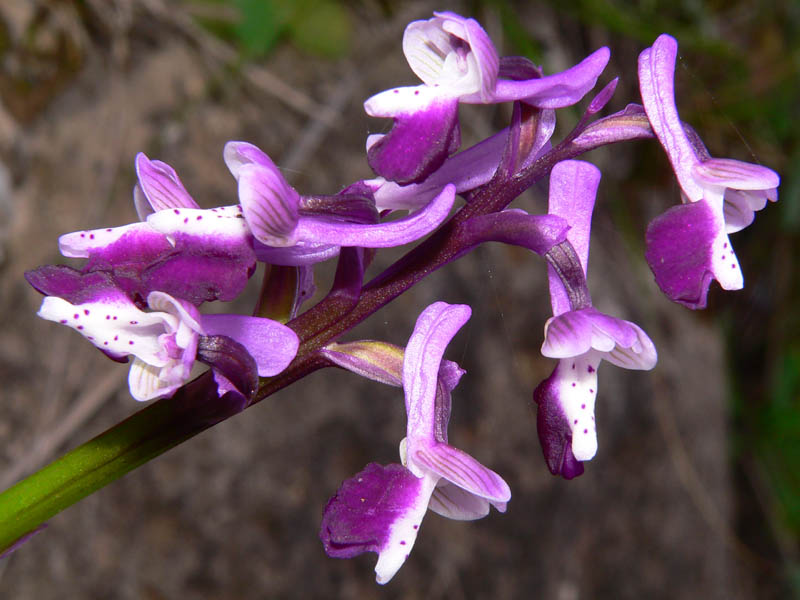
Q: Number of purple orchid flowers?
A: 7